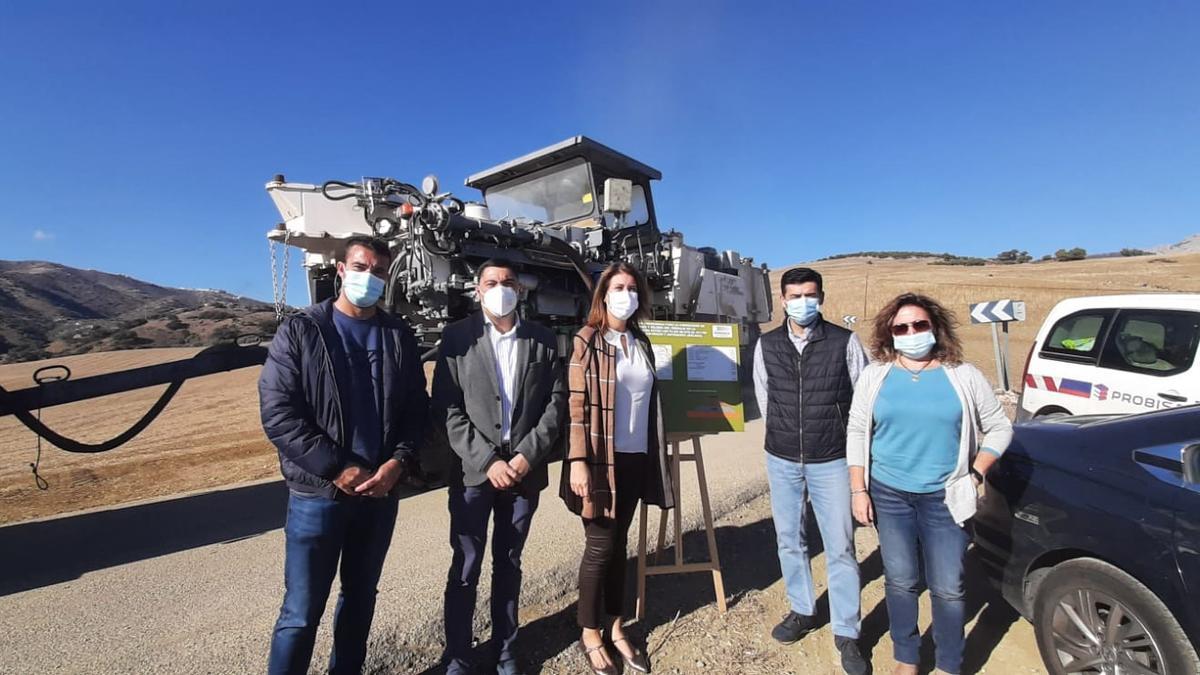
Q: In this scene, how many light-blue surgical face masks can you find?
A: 3